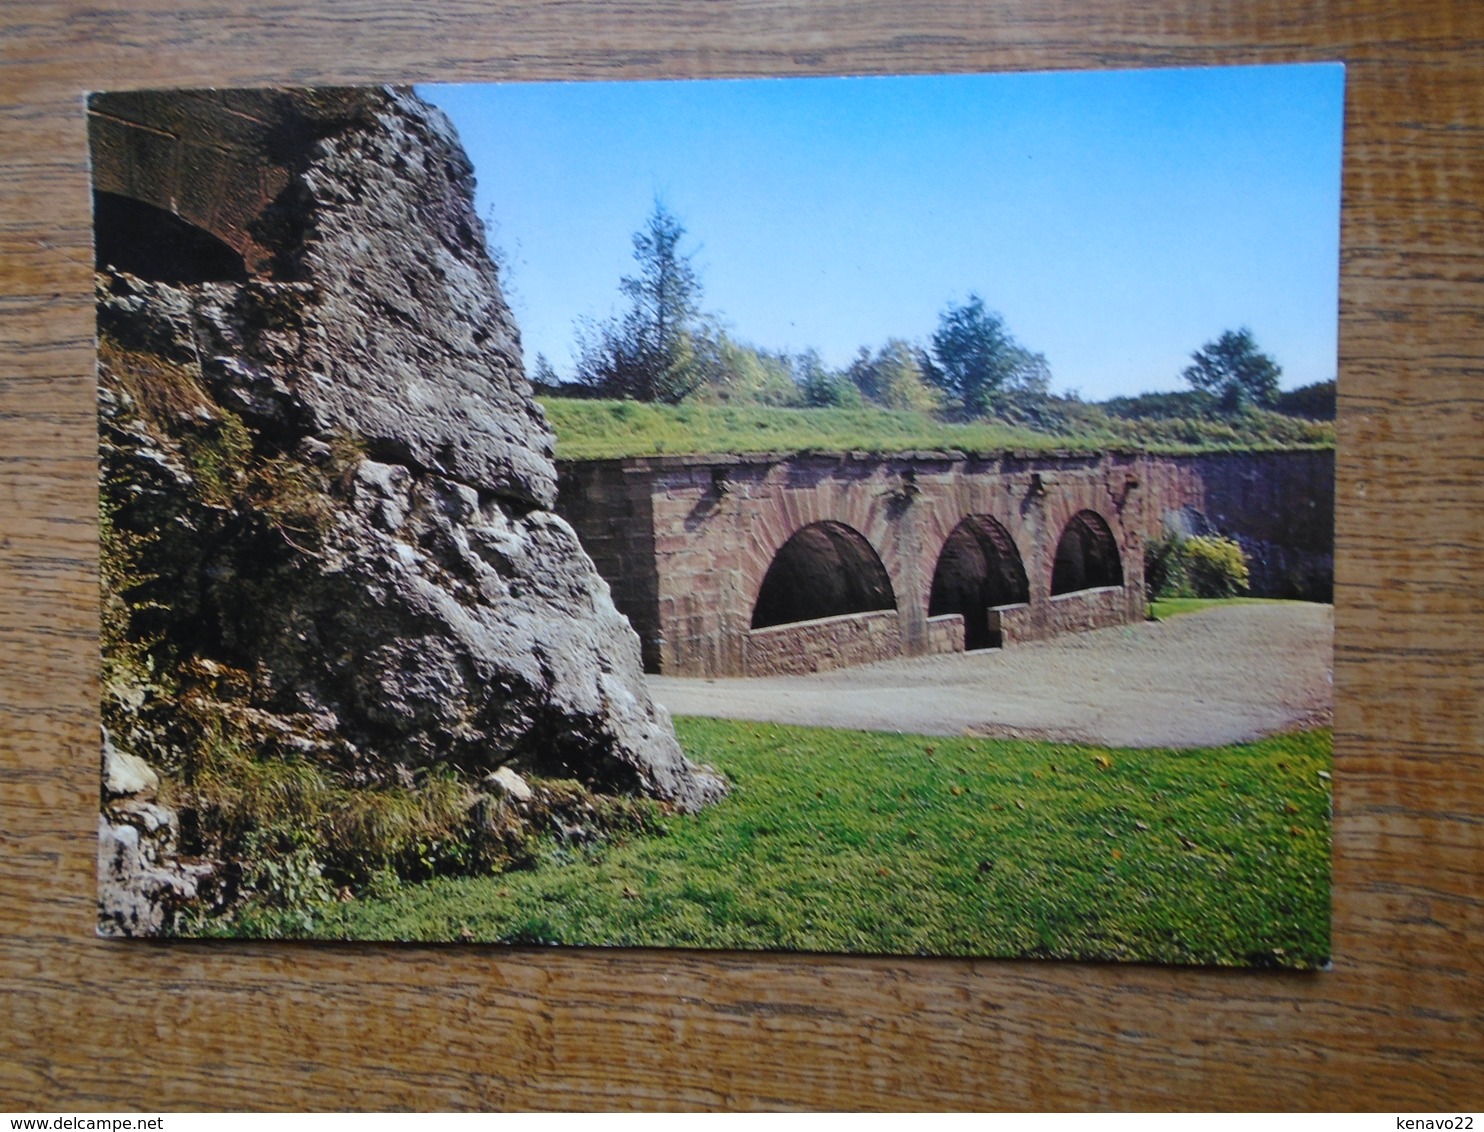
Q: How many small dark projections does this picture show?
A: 4